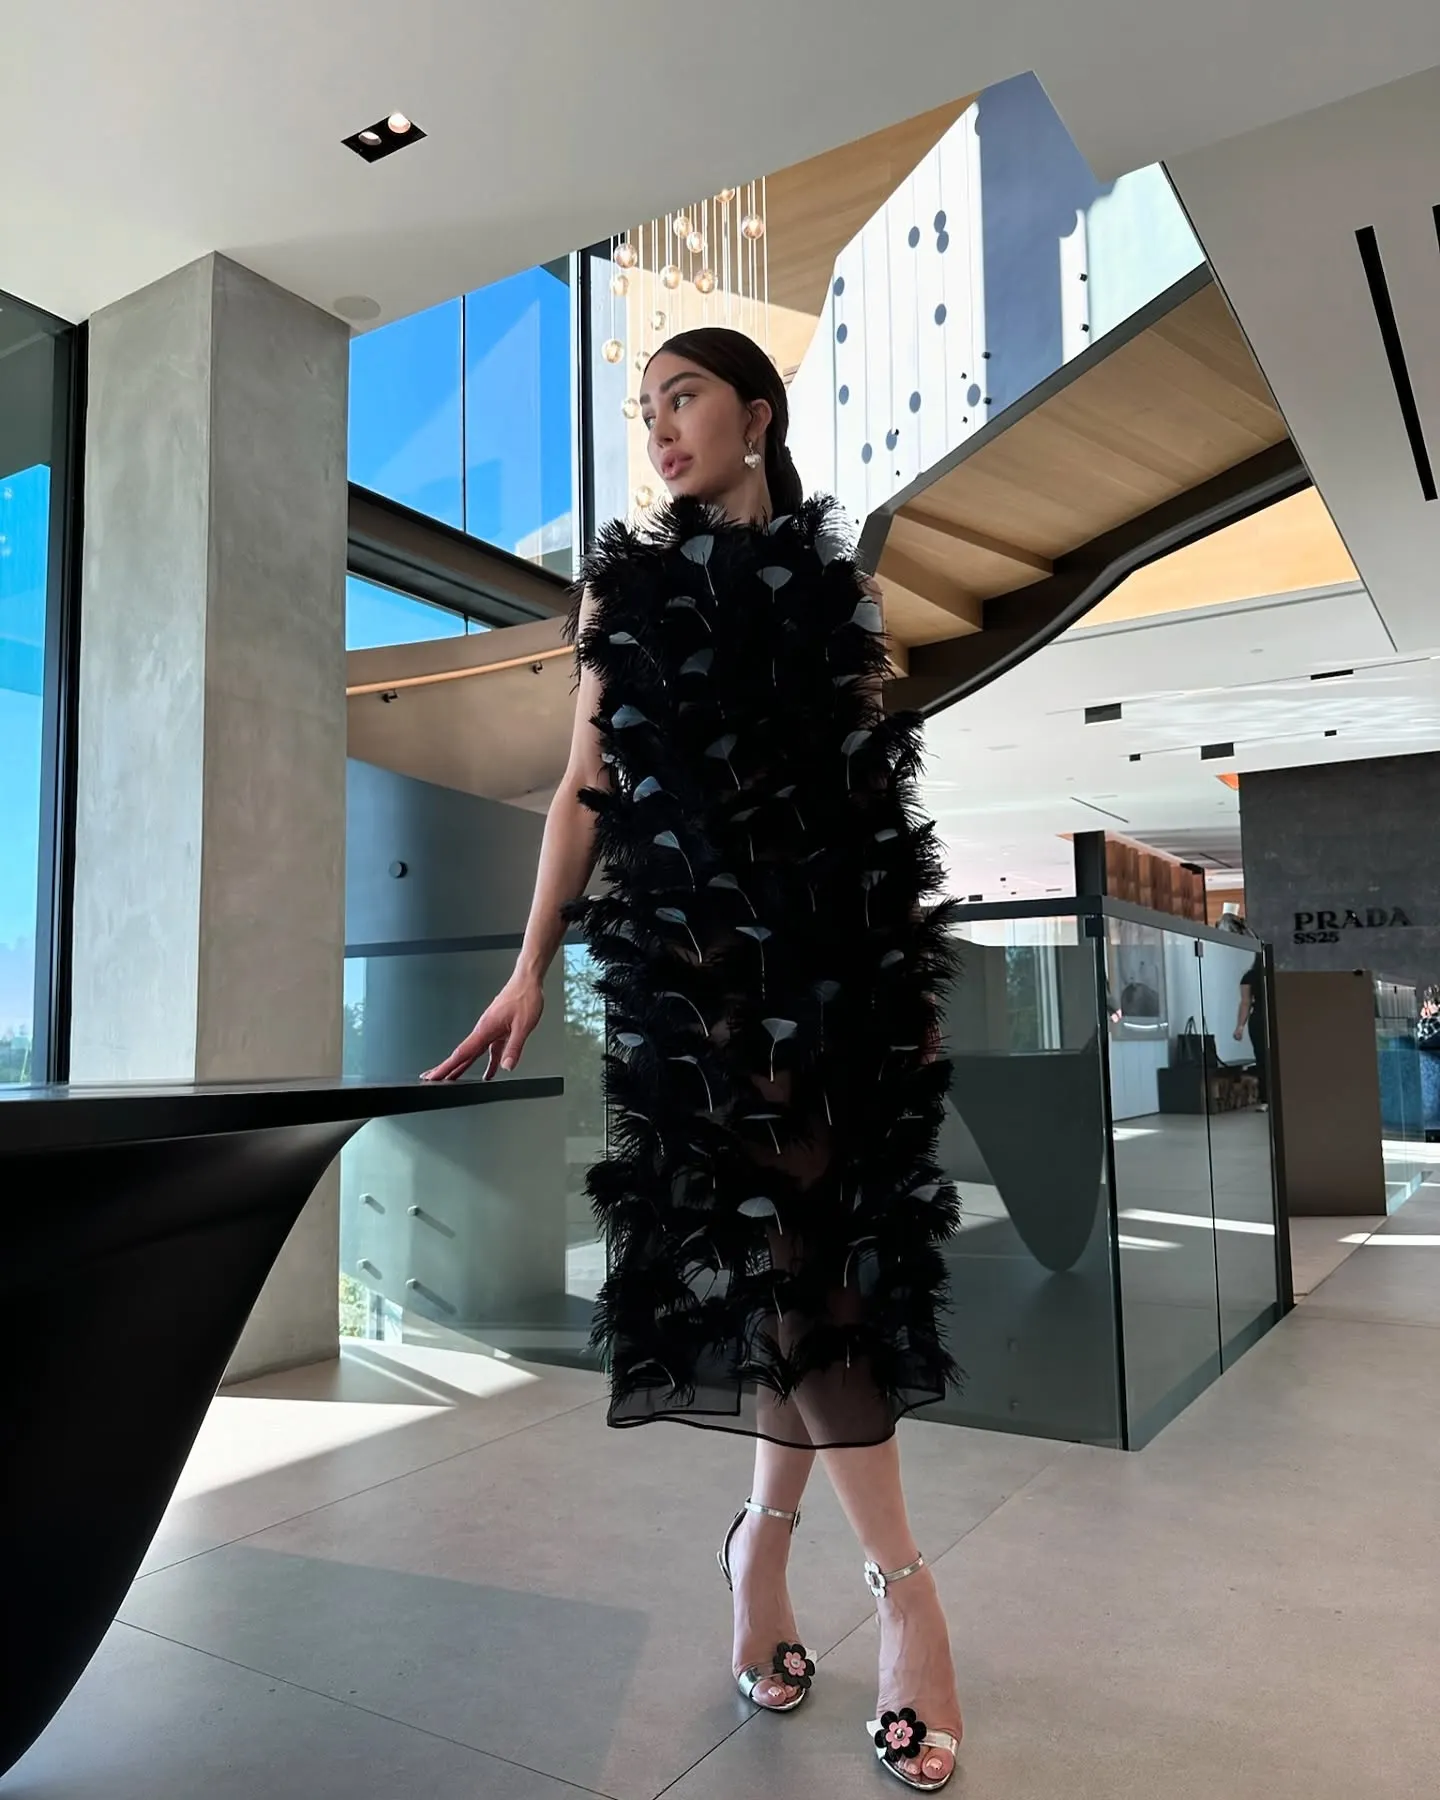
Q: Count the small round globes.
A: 13